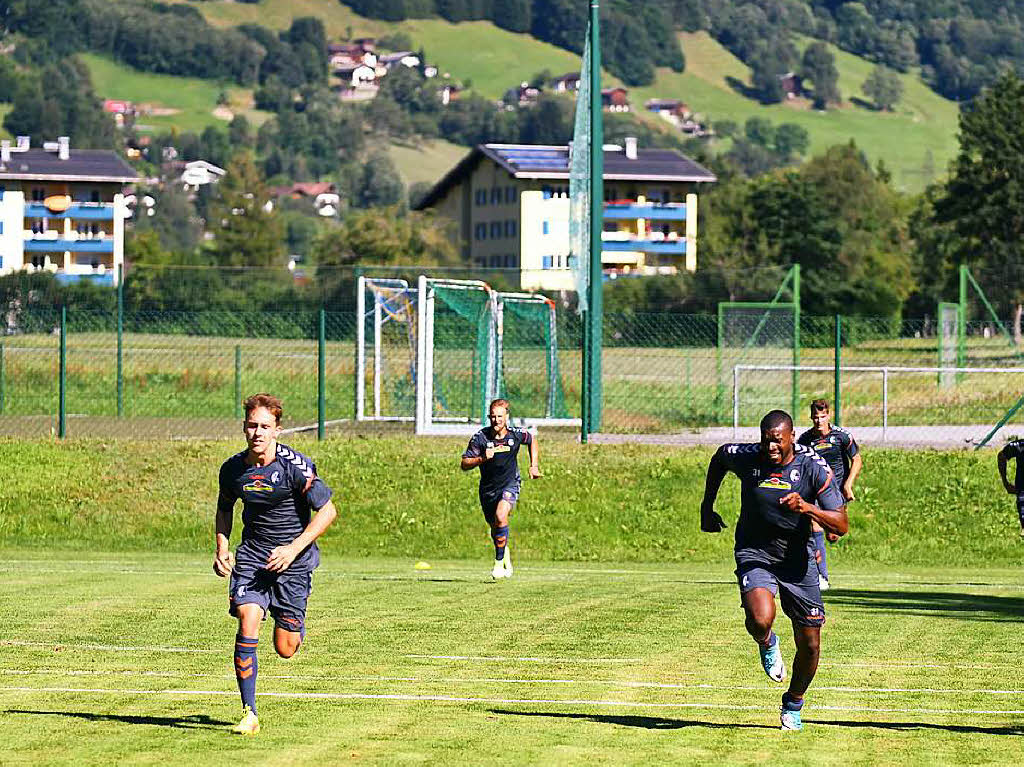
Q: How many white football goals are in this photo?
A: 3